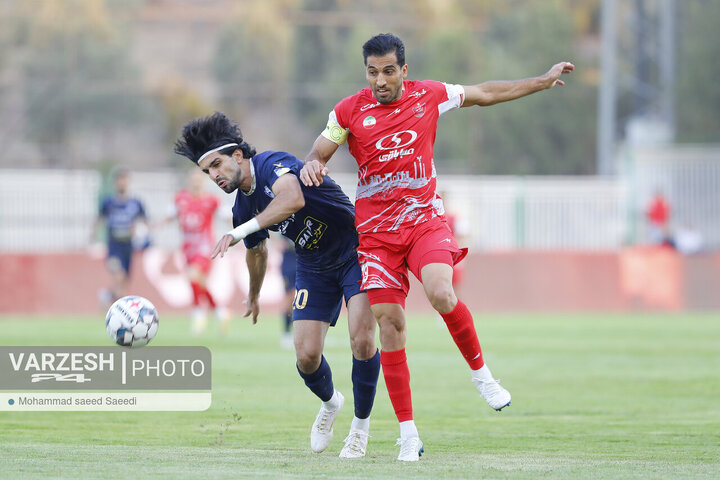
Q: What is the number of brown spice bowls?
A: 0